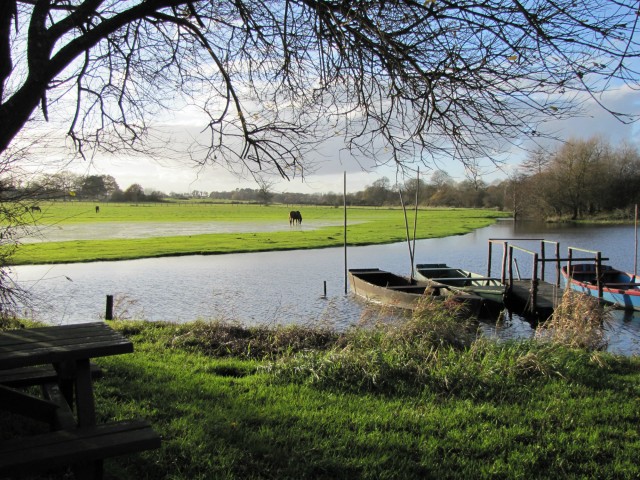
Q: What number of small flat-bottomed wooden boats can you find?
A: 3